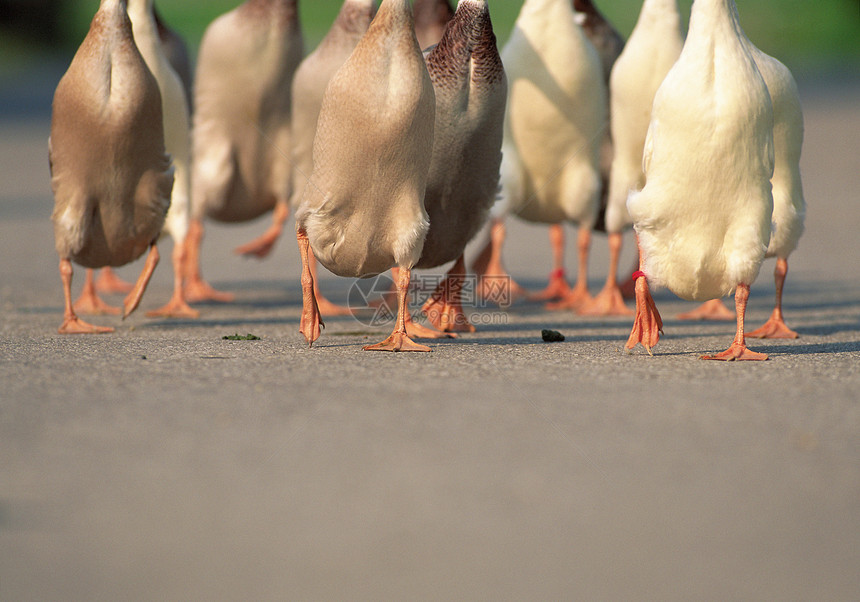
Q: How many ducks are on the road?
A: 13